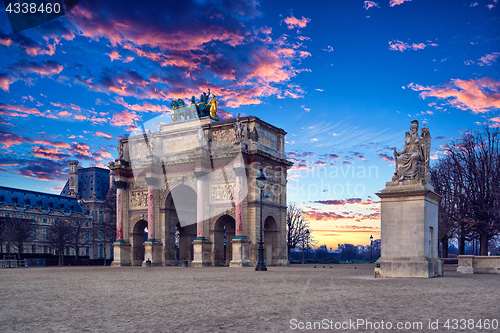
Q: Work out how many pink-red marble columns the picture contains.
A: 4